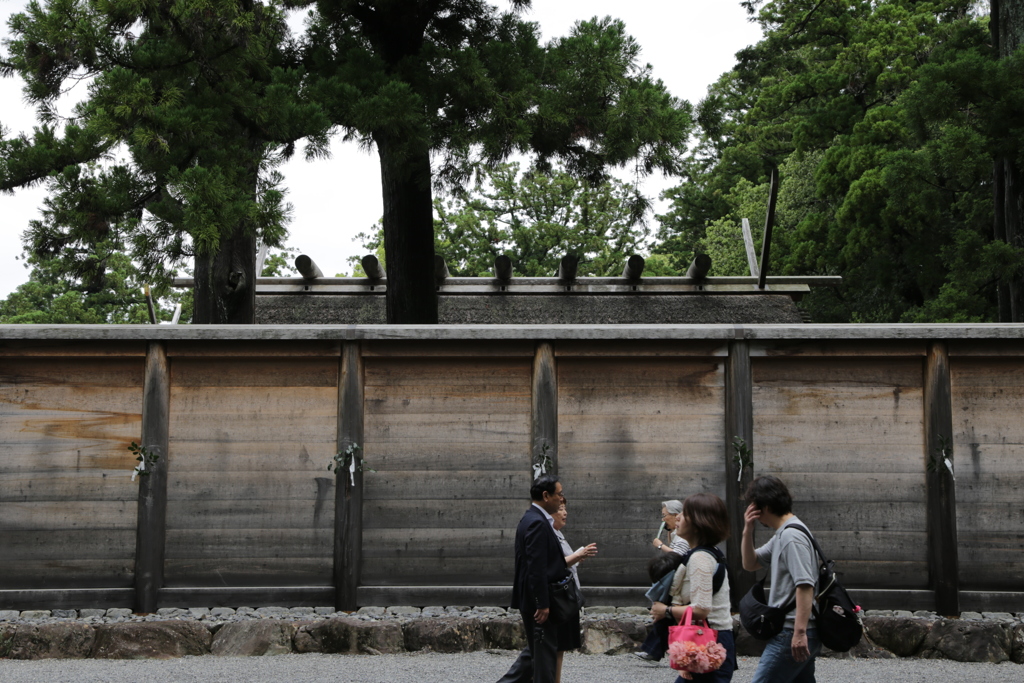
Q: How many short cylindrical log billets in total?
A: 7